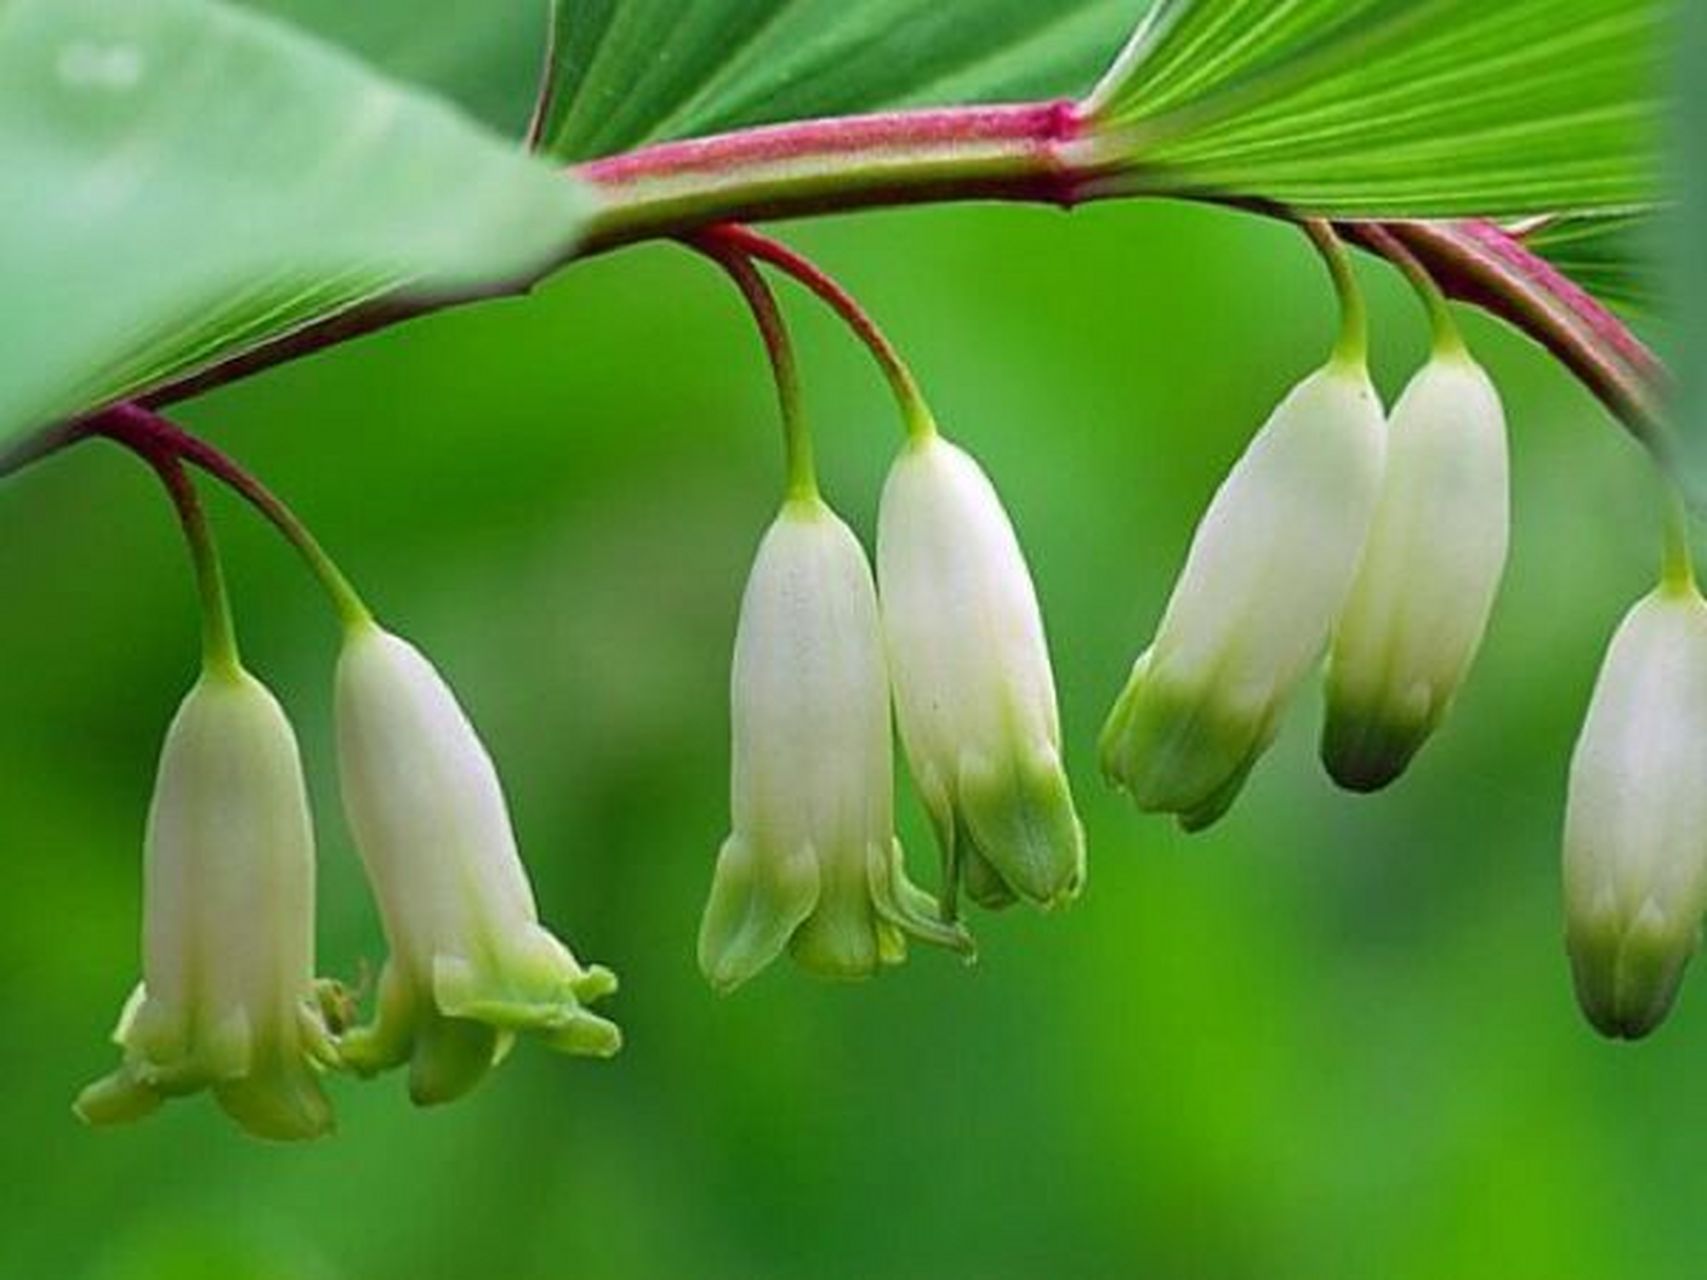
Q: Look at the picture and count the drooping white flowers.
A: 7